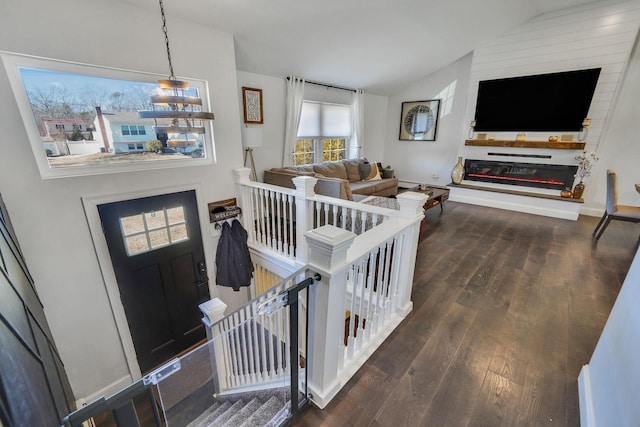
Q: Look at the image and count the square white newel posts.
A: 5